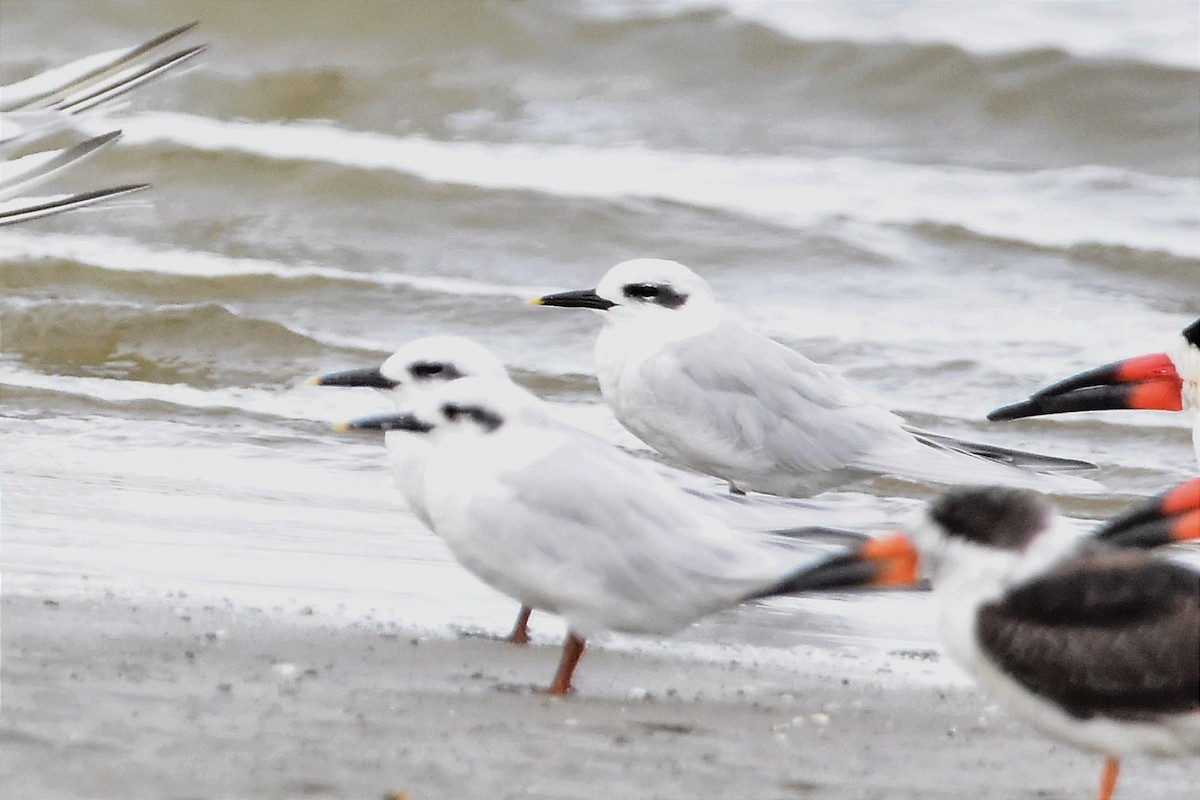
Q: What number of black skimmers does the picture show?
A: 3